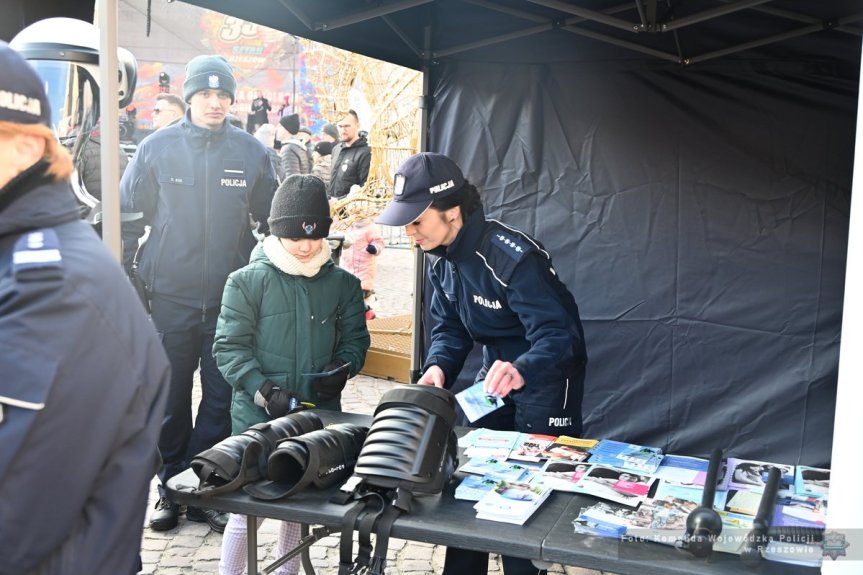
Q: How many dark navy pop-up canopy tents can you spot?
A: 1